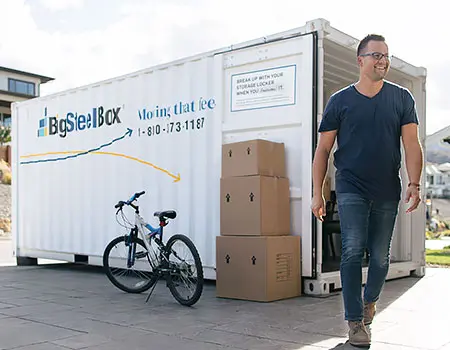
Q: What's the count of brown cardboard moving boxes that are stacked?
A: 3